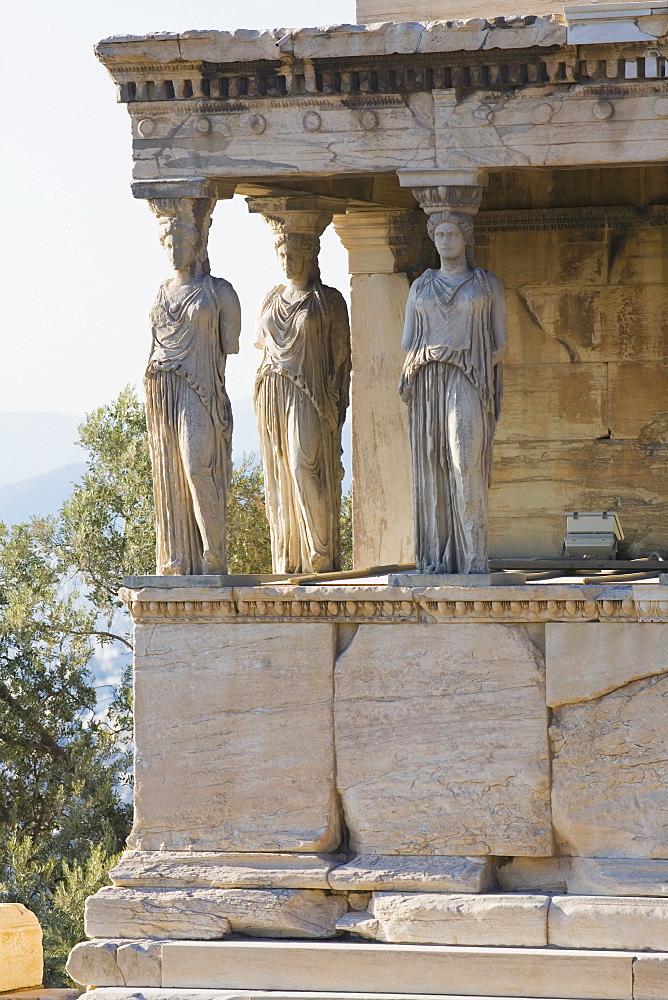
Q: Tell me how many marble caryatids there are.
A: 3